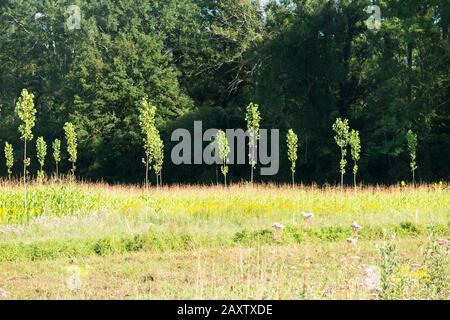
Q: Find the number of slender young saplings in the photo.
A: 13